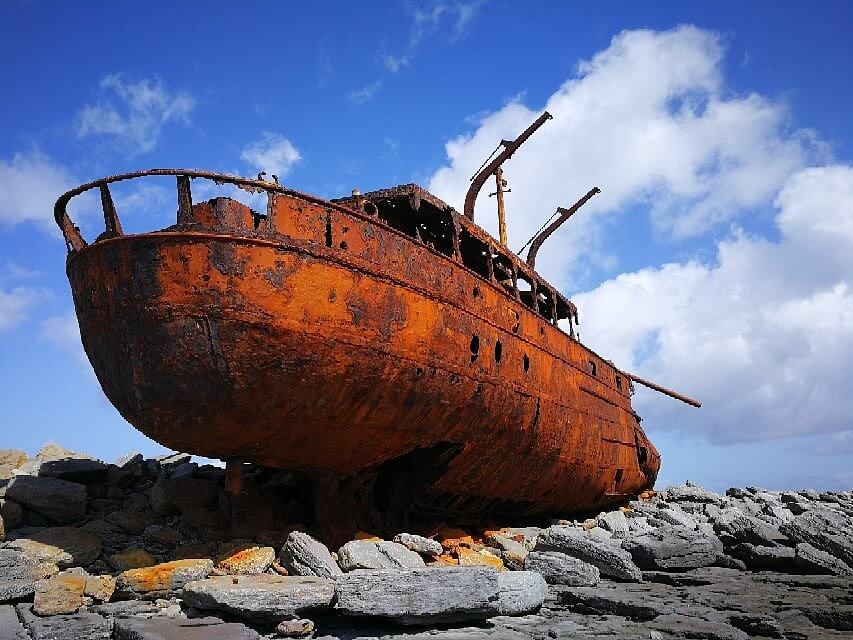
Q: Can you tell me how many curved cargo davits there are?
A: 2